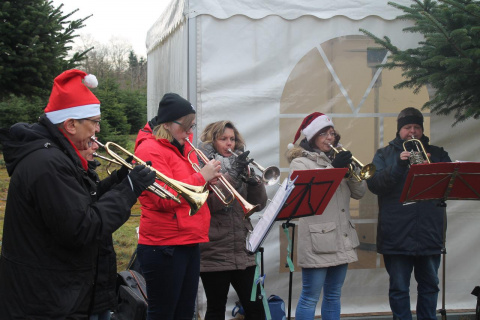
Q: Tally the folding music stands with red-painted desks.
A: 2